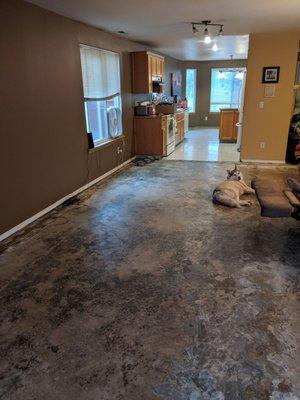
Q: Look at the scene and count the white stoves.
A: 1